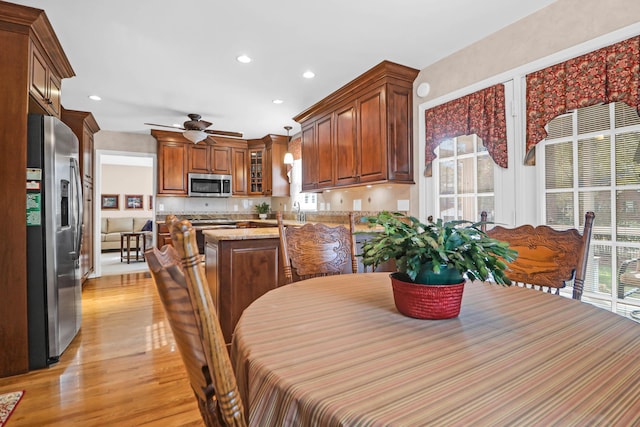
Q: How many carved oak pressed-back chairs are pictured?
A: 3